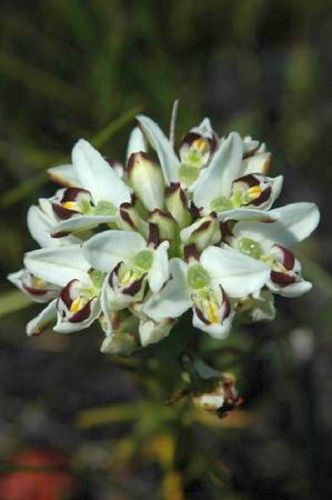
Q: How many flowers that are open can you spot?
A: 8